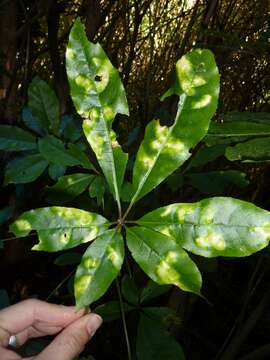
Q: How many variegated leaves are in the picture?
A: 6